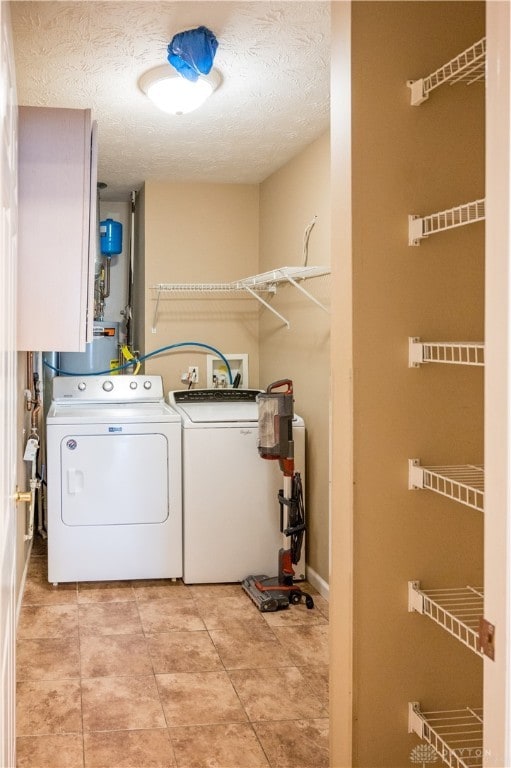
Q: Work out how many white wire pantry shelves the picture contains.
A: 6